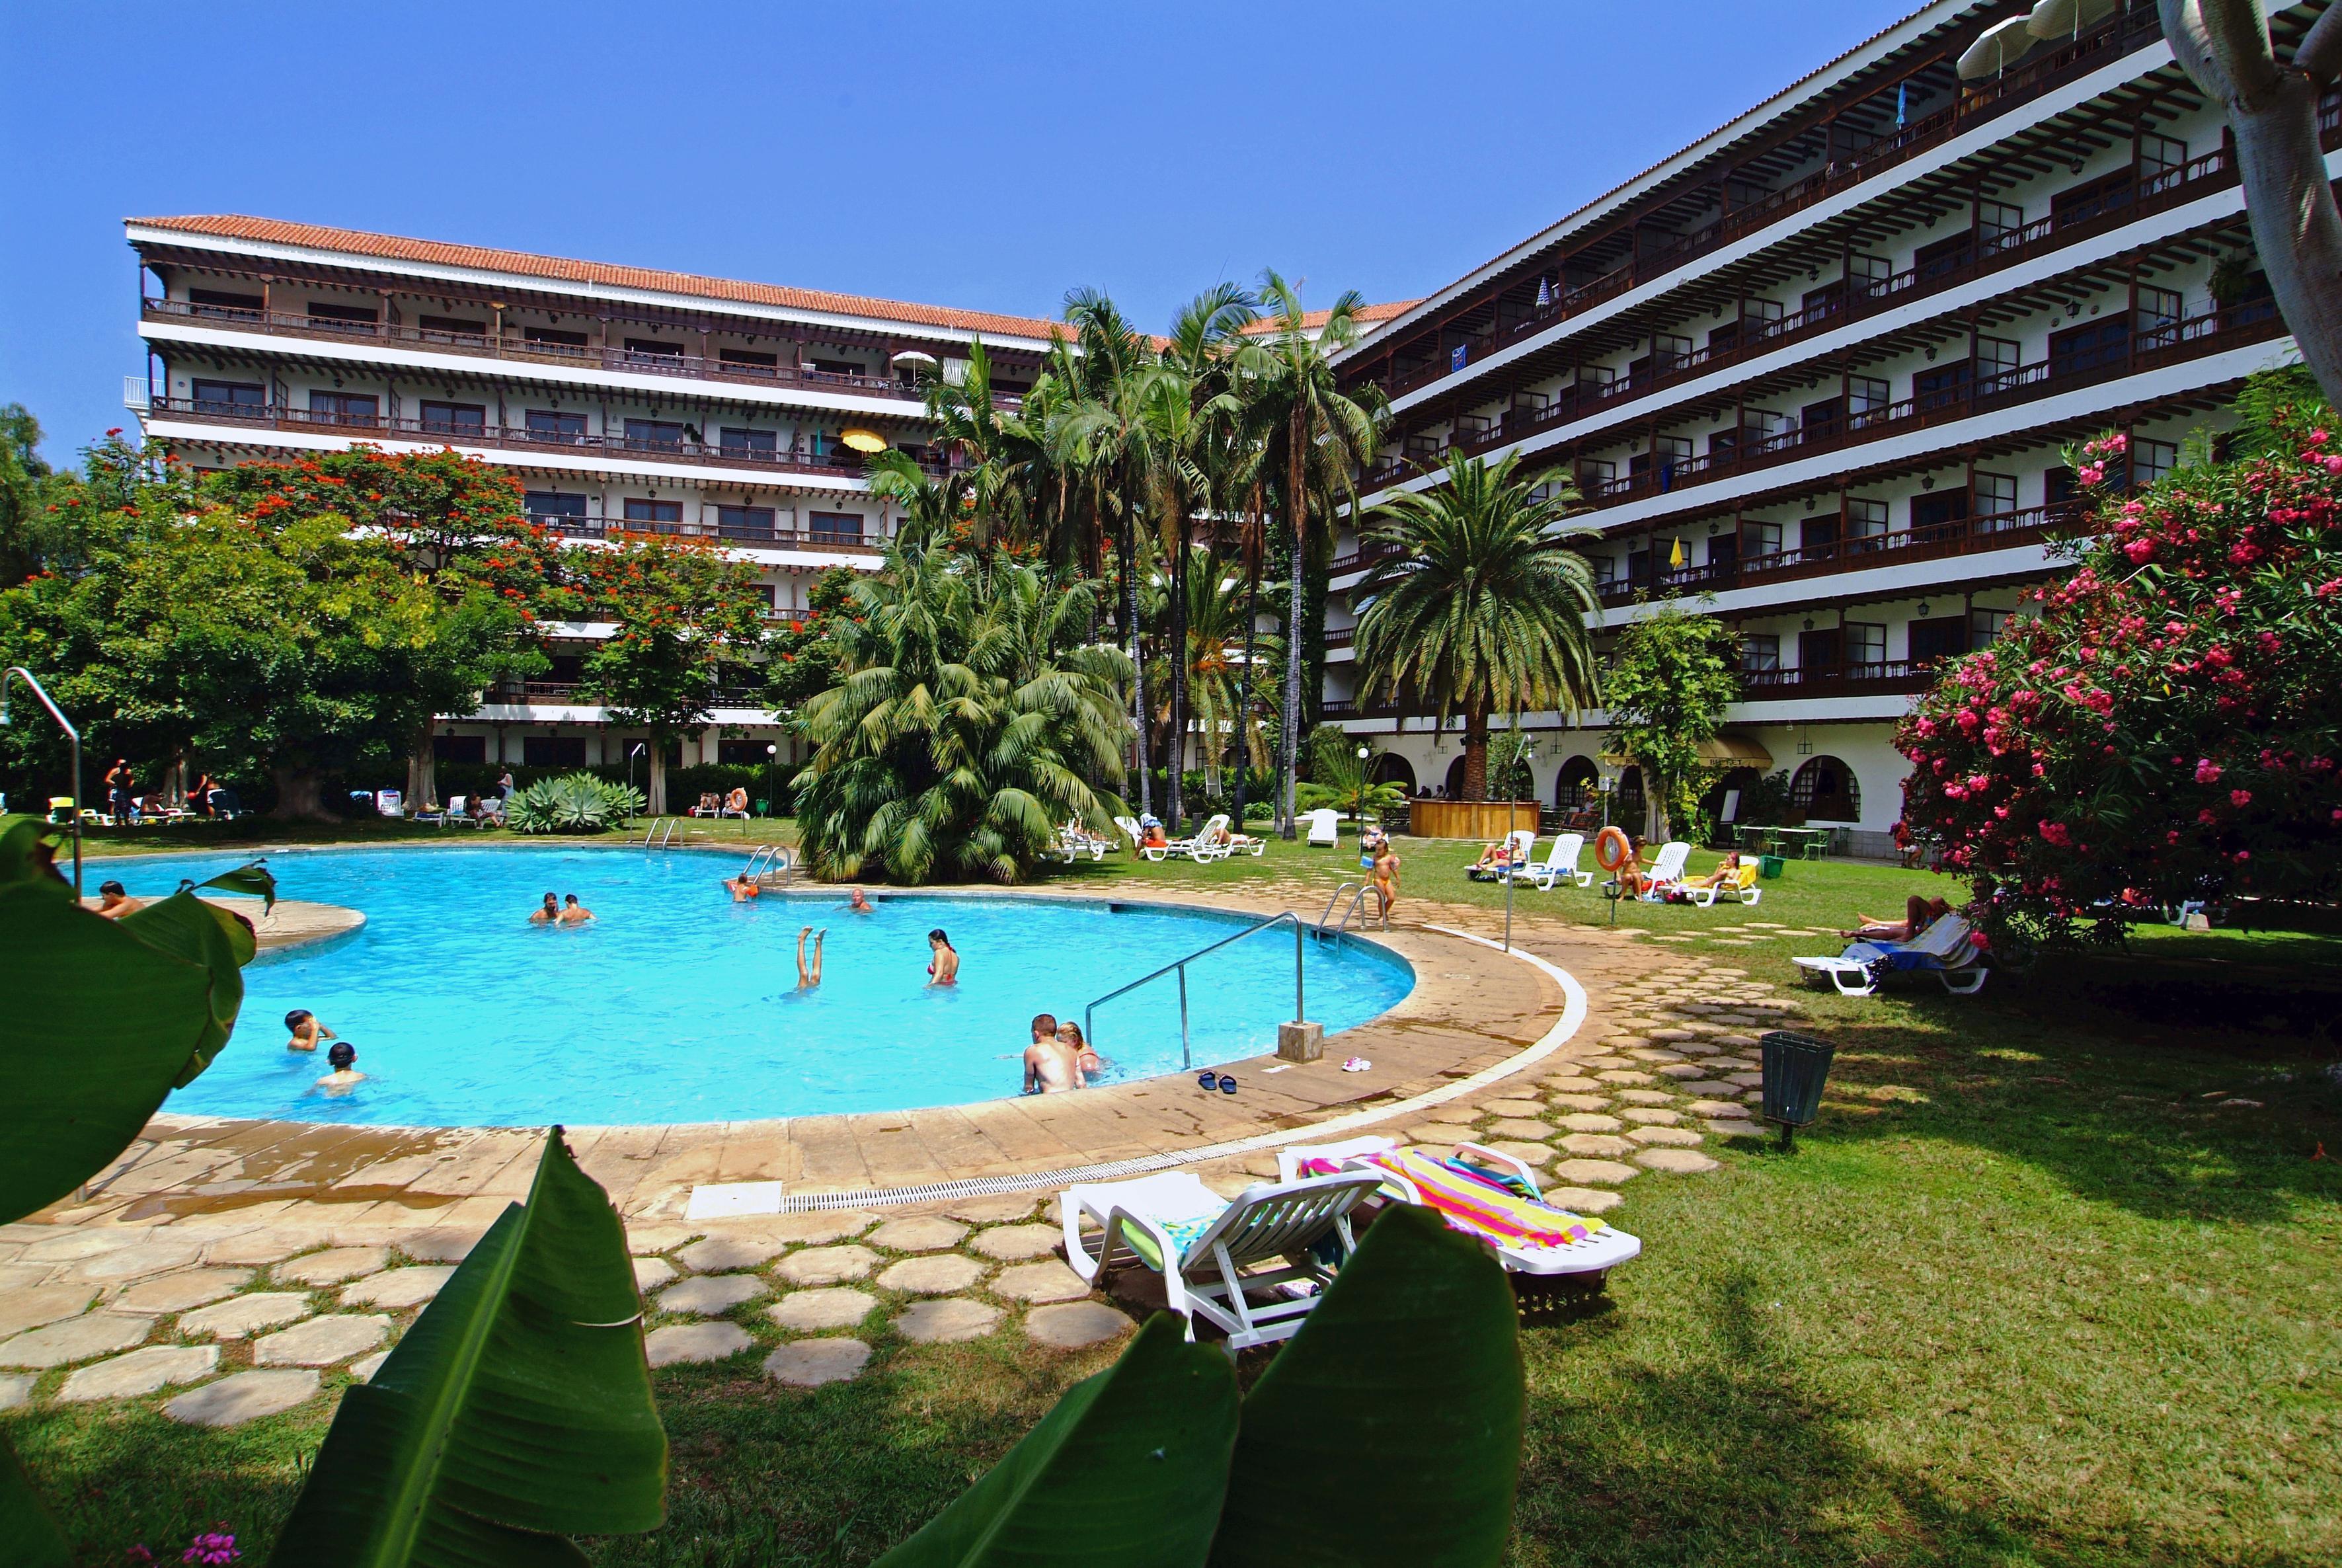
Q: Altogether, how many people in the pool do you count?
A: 11